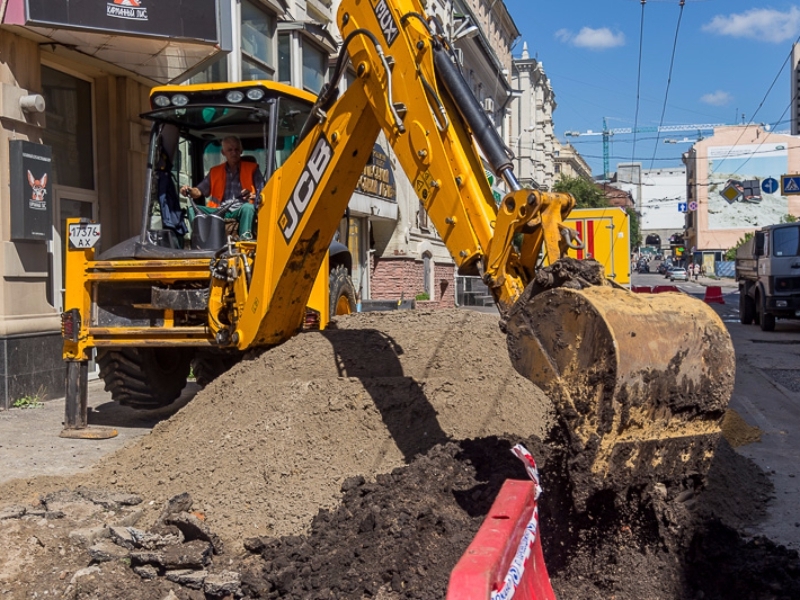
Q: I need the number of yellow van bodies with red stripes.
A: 1